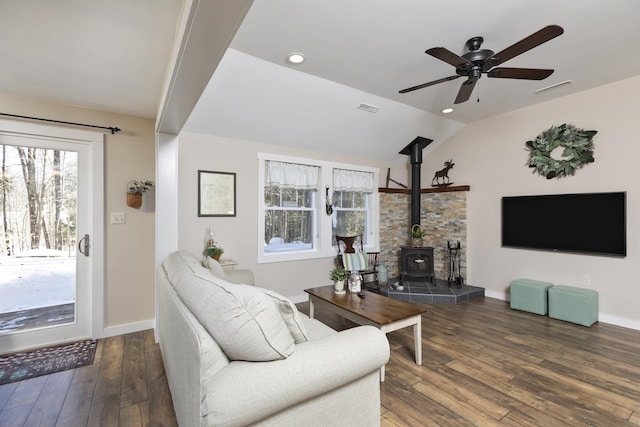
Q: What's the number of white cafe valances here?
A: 2